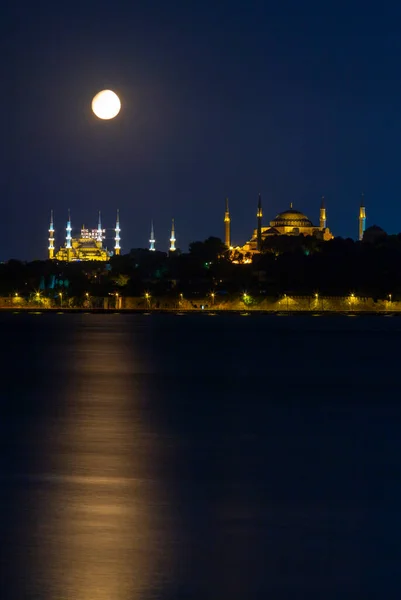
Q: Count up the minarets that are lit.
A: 10